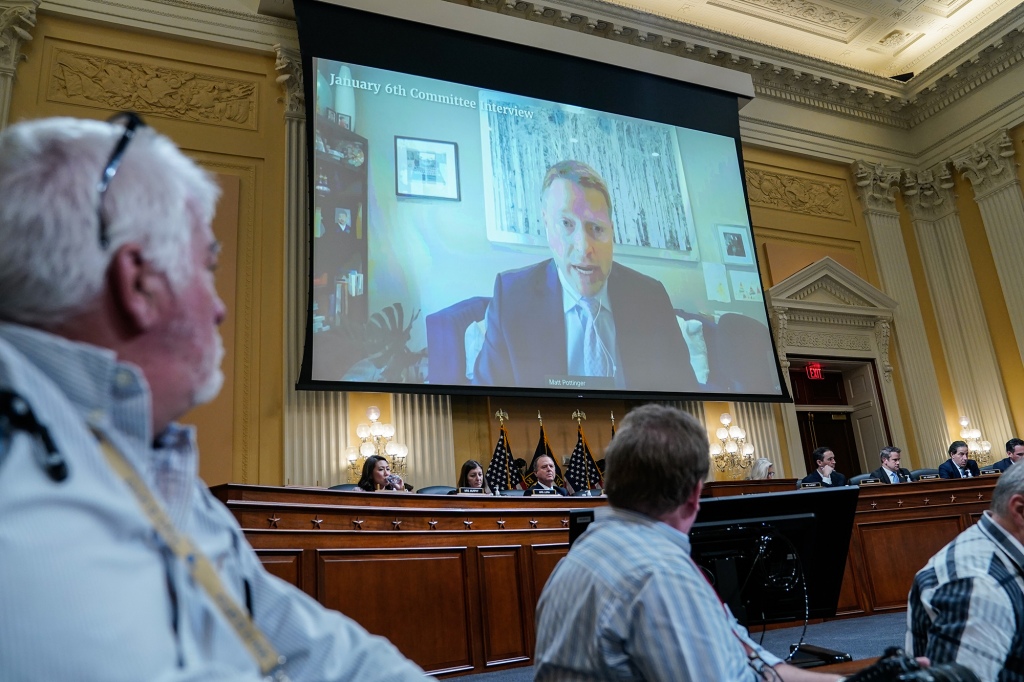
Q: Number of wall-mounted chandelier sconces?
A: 3